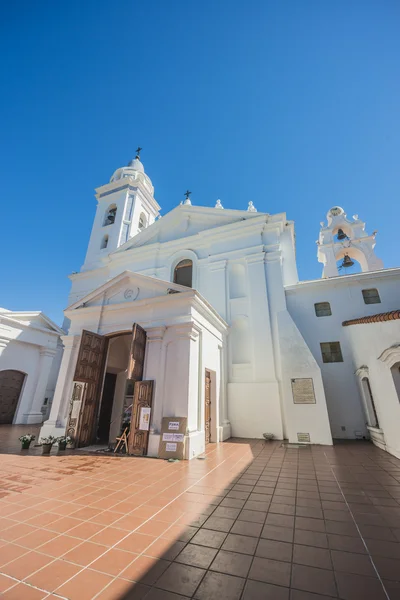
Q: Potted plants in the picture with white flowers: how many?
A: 3